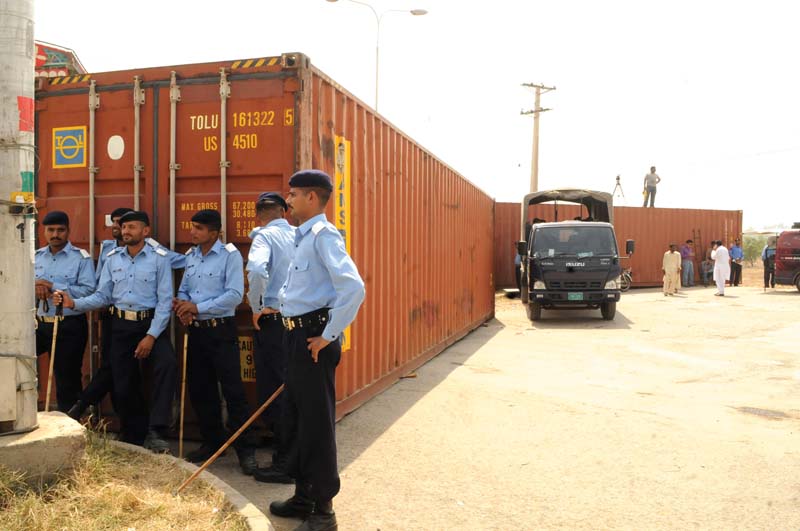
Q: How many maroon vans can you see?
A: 1